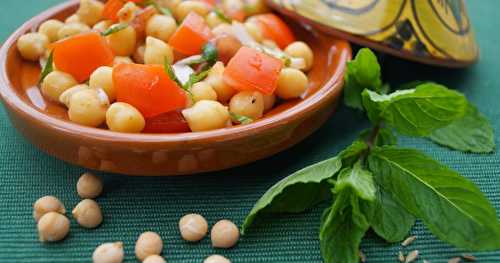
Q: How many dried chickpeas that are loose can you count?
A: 10